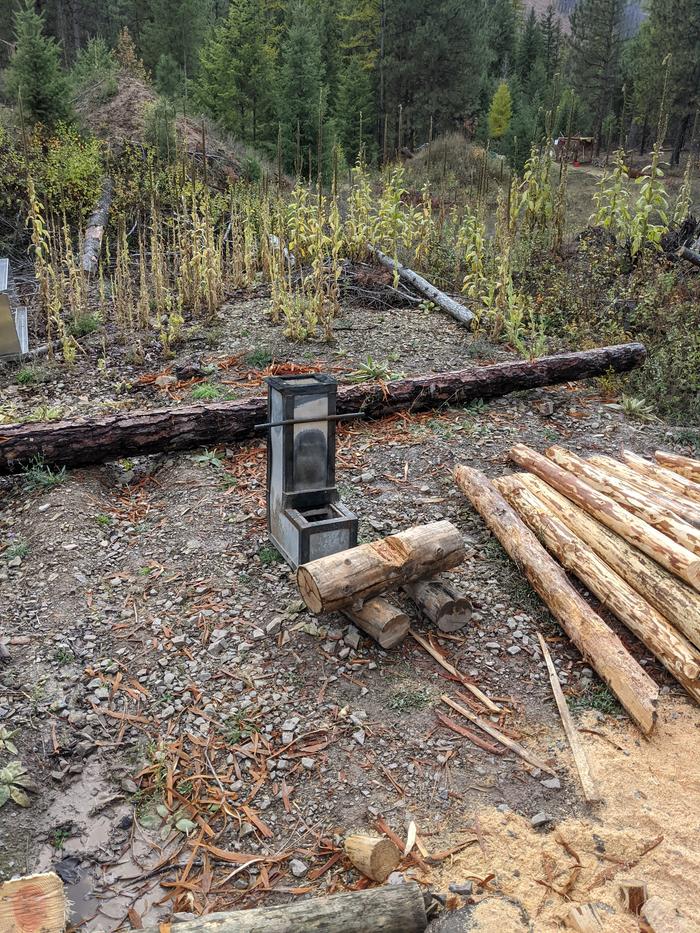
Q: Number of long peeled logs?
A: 8